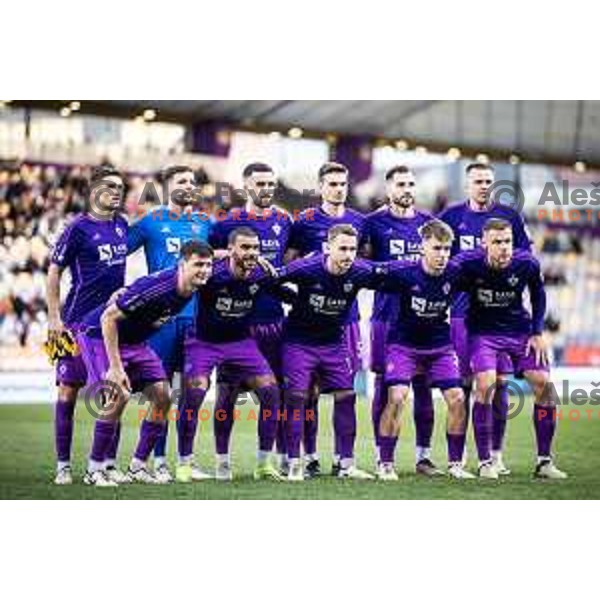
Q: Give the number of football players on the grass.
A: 11